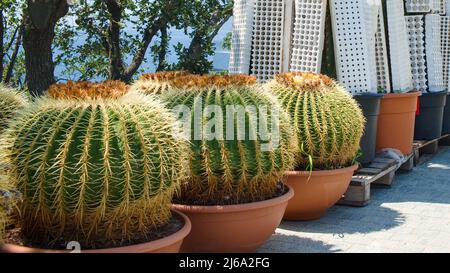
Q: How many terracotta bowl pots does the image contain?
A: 3